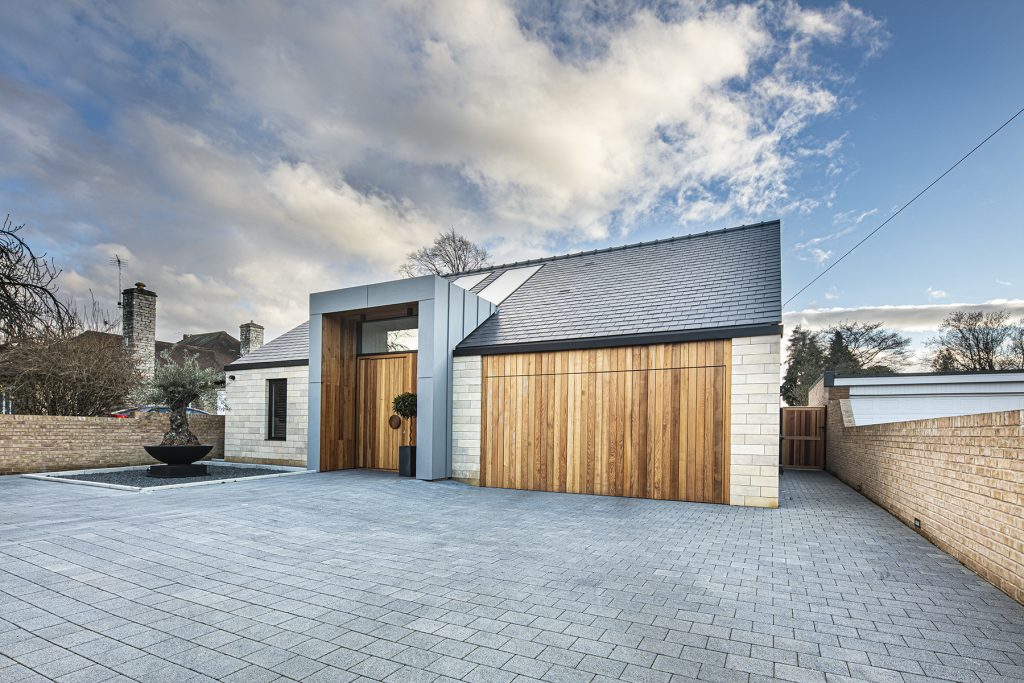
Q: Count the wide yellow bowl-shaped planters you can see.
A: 0